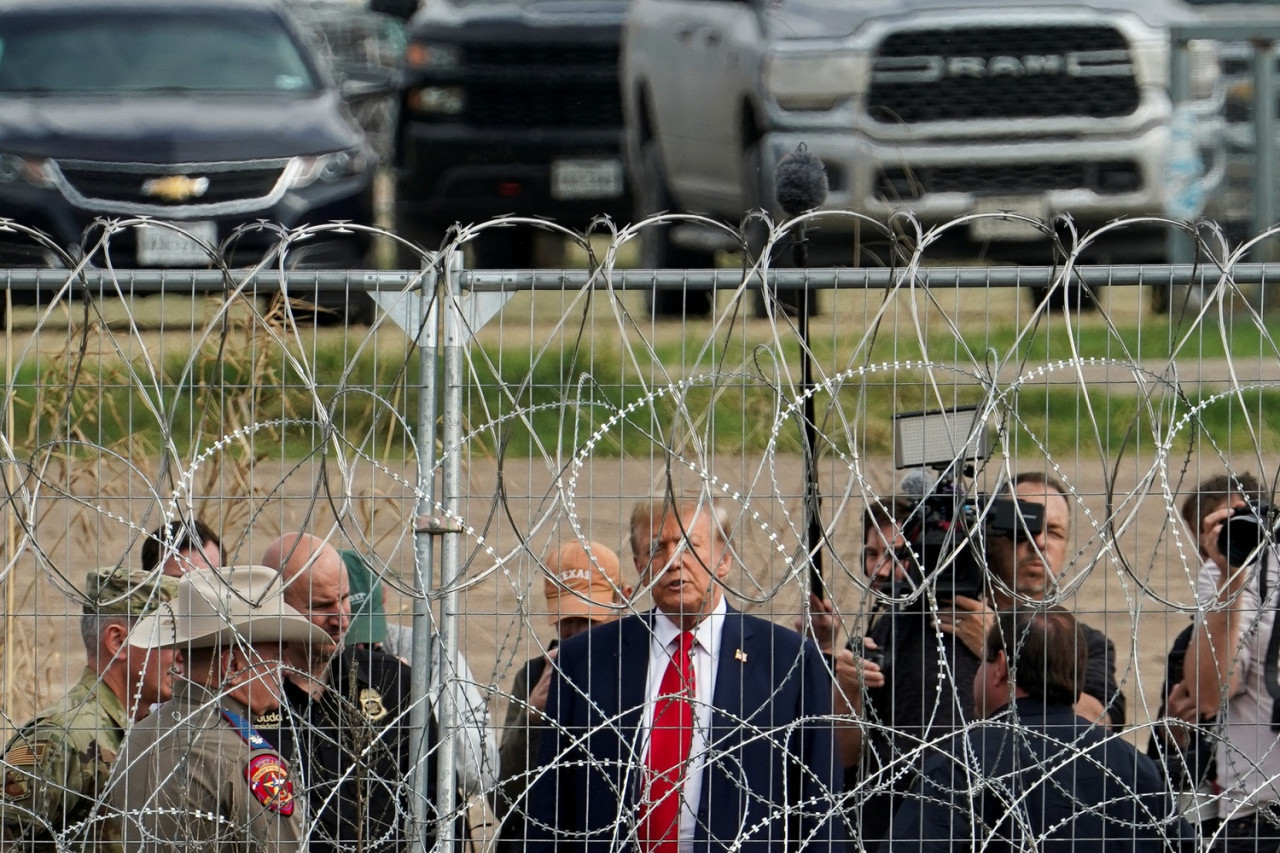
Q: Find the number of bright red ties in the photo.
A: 1